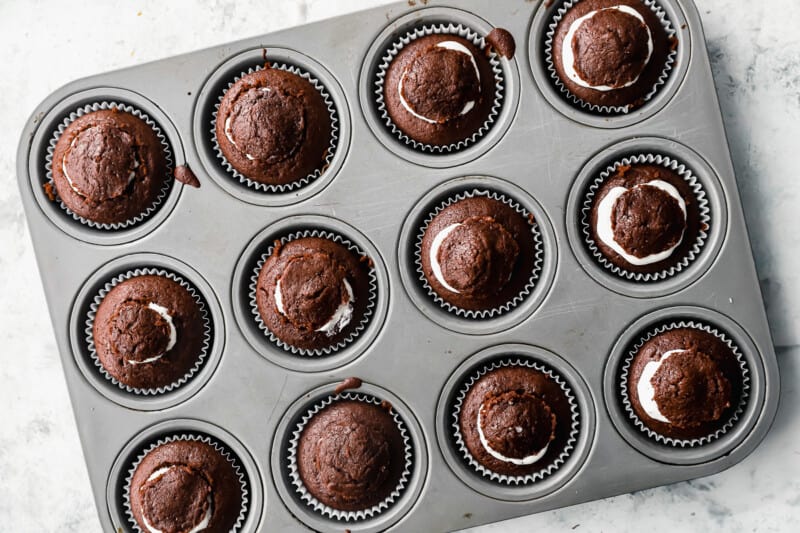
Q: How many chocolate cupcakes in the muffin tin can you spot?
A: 12